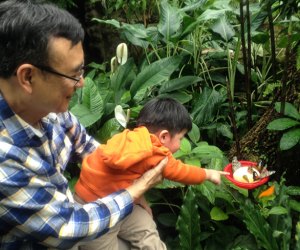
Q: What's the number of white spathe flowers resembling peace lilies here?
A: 3